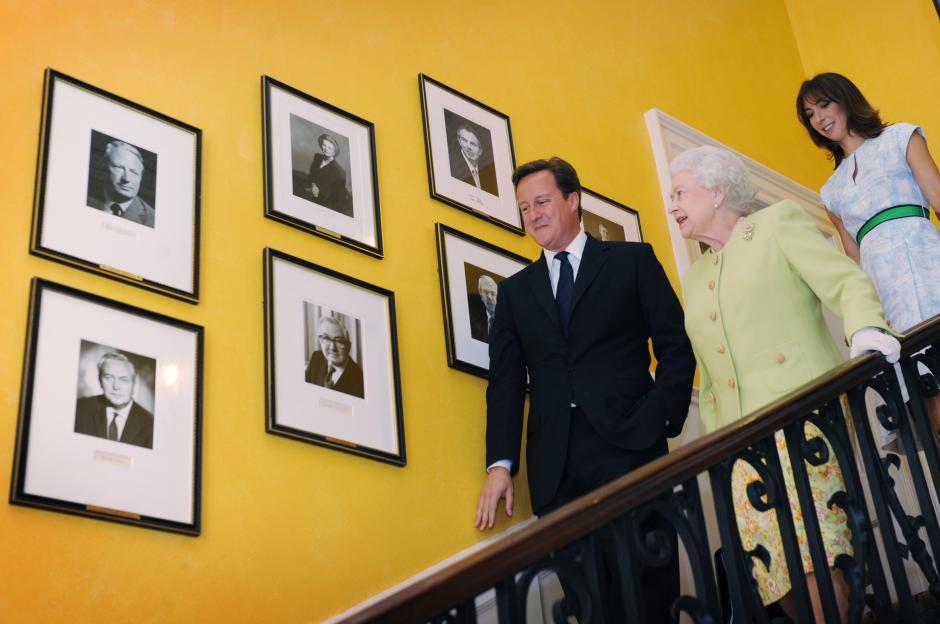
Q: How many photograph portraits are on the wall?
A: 7